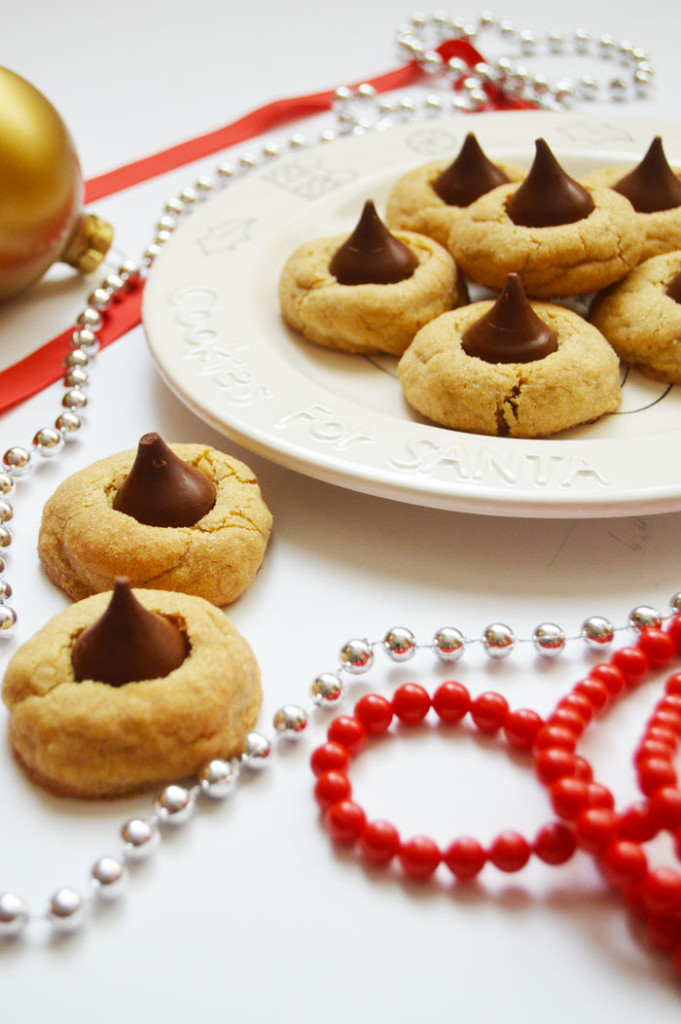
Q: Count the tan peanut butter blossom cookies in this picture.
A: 8